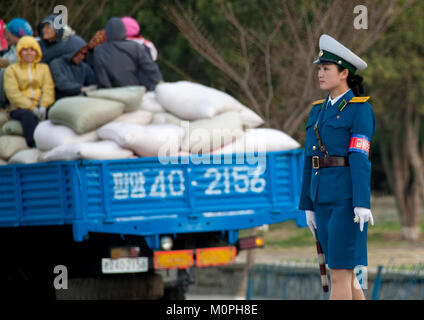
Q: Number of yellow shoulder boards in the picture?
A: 2